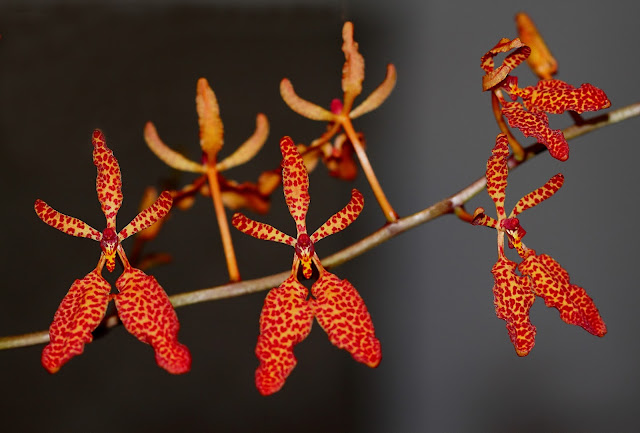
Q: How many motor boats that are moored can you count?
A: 0